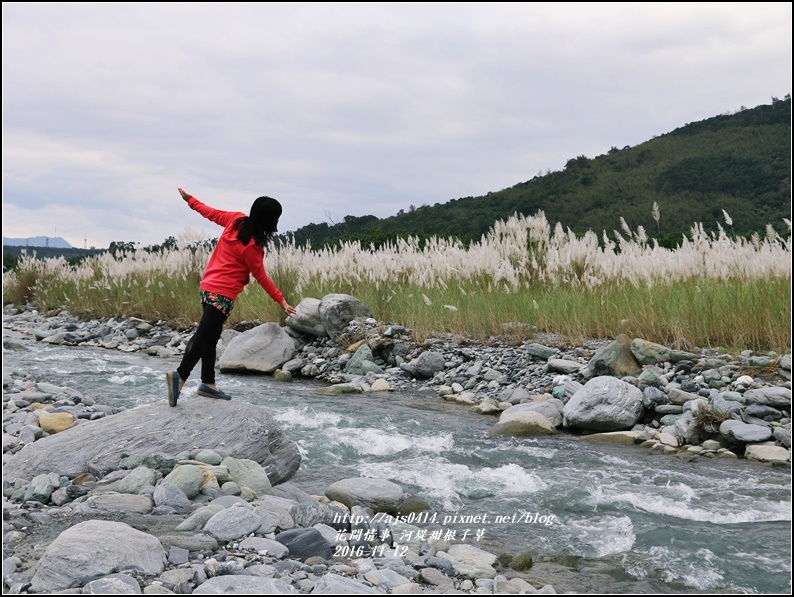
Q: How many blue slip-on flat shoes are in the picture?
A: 2